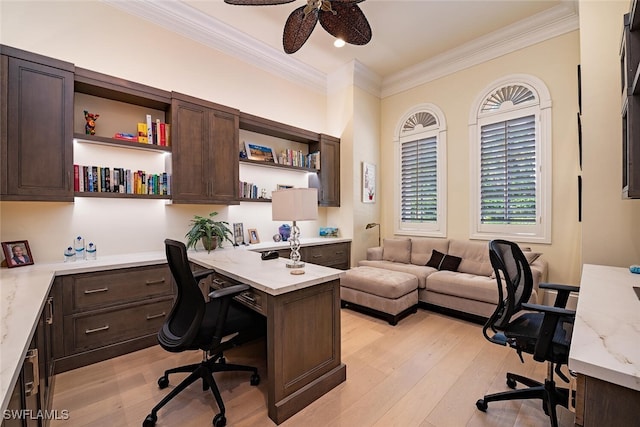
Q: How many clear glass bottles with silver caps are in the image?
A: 3